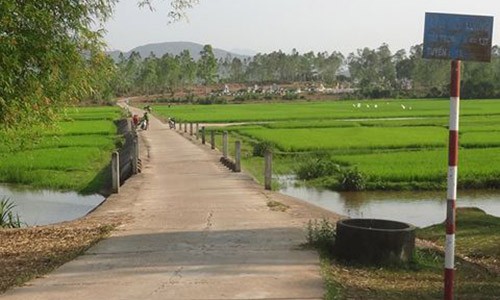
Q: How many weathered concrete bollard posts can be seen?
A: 11